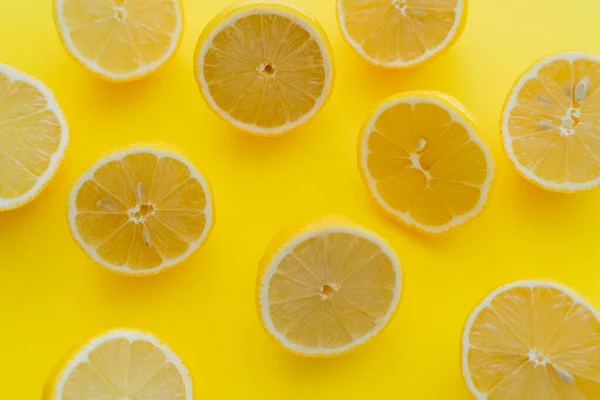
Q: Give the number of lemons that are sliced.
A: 10